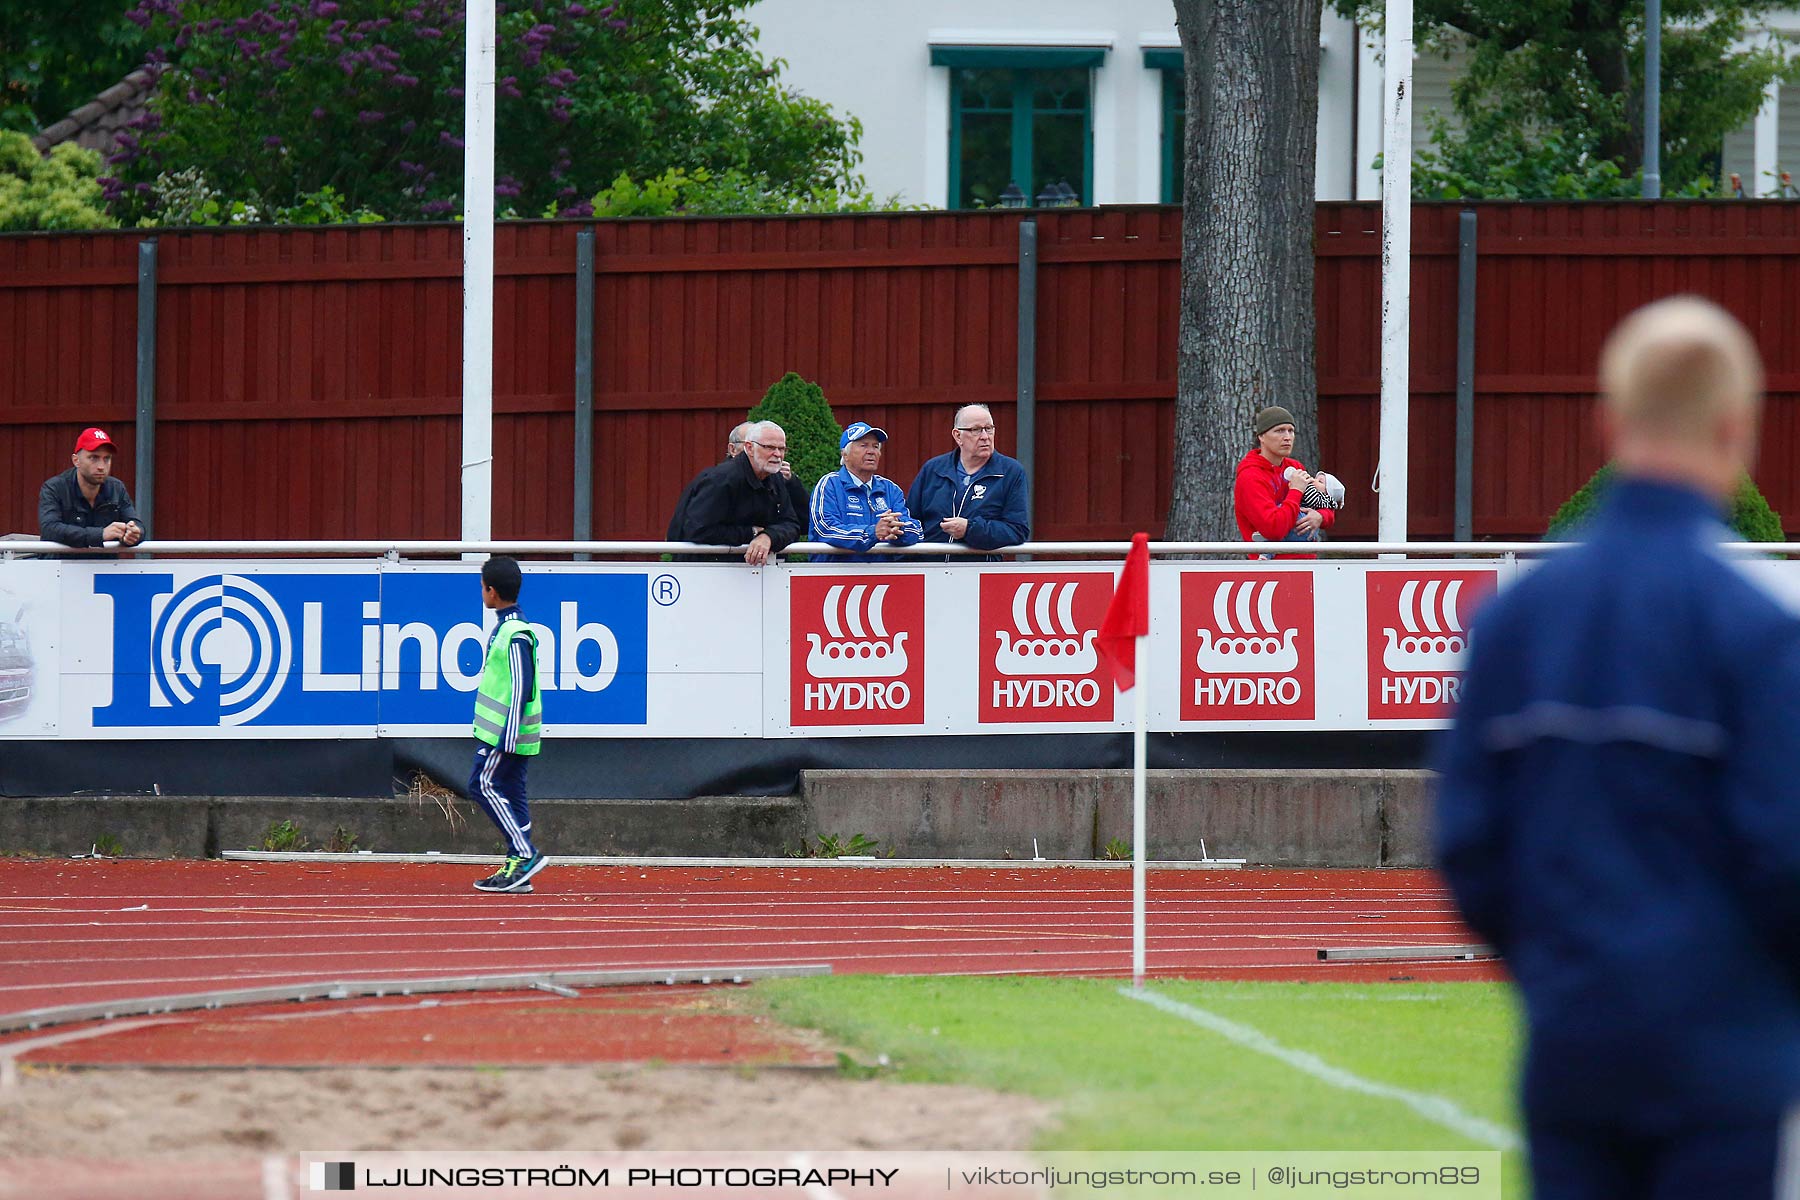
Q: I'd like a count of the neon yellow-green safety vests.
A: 1